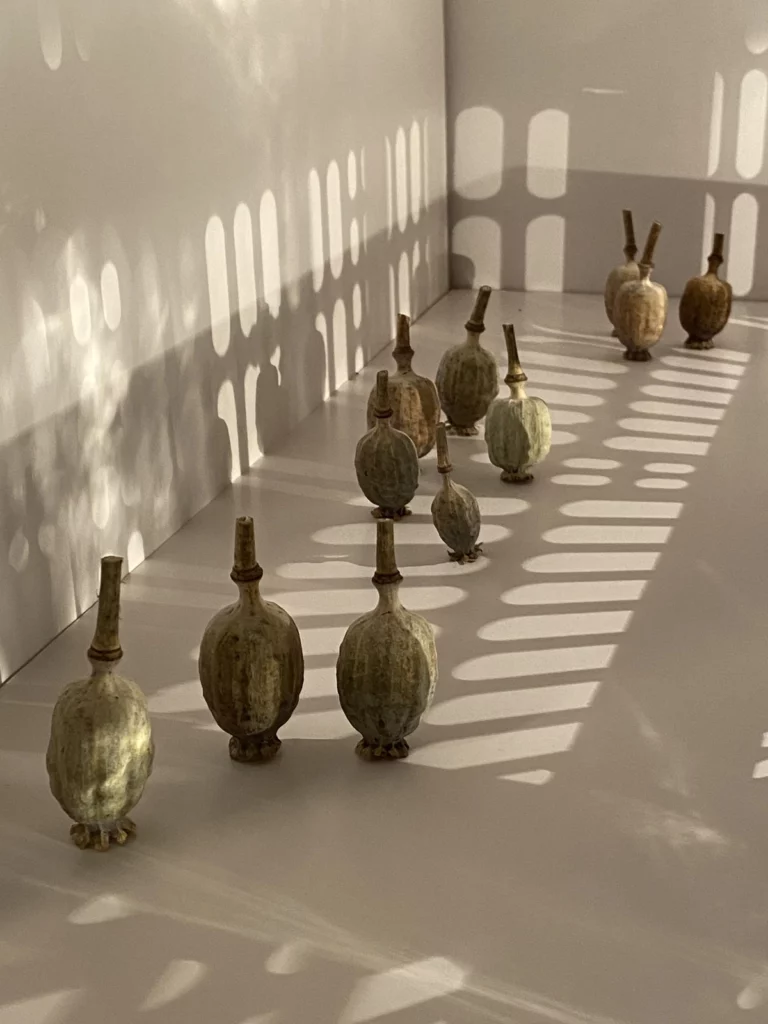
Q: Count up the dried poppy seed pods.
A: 11